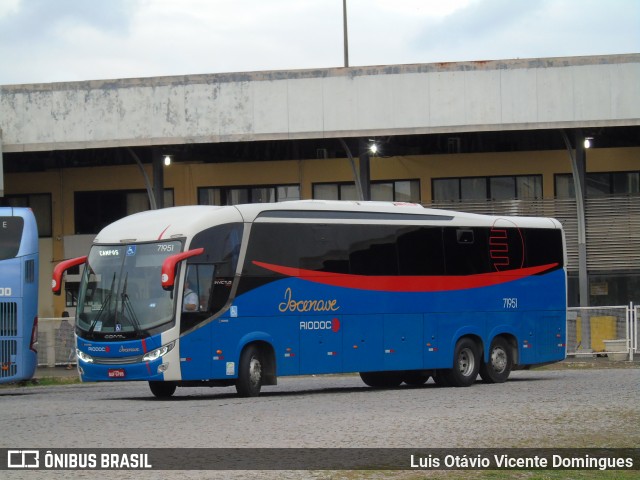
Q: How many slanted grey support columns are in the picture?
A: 3